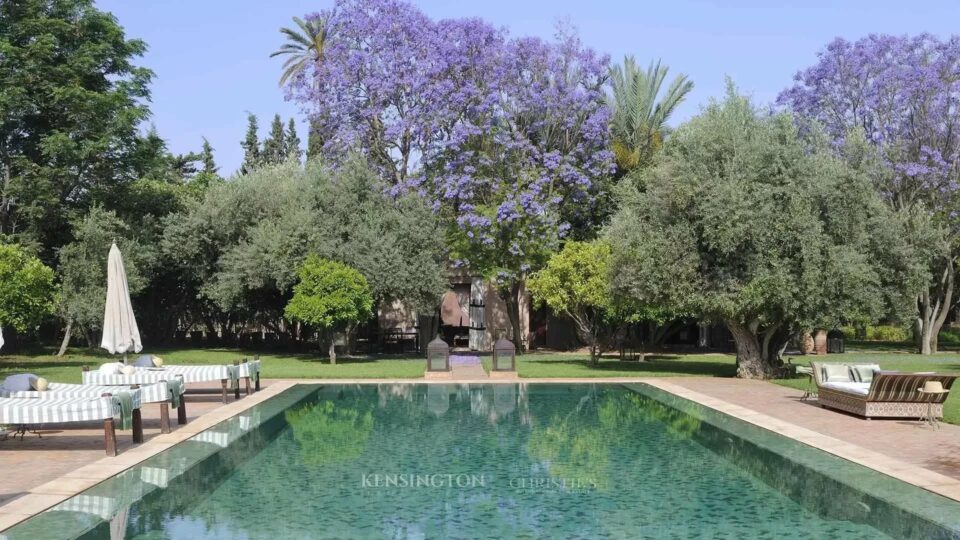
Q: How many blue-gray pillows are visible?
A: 2